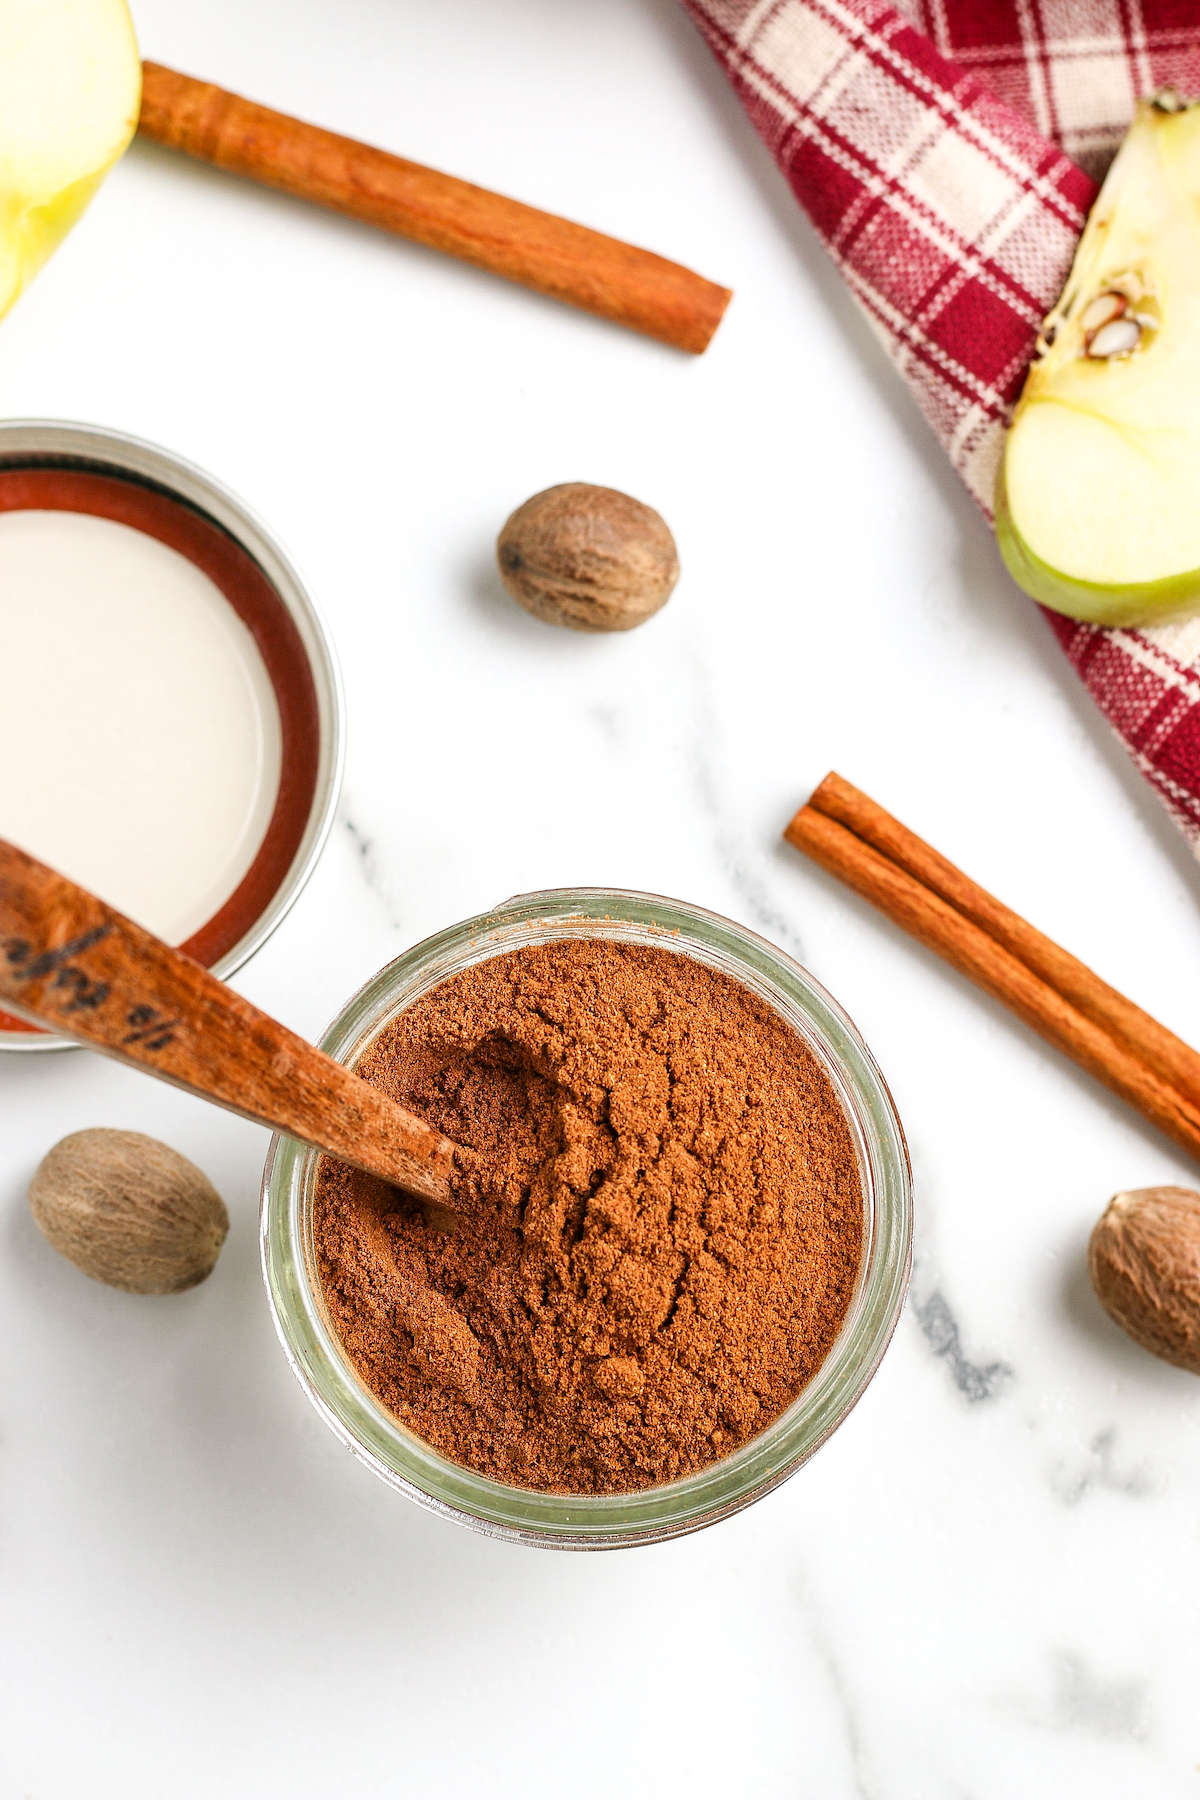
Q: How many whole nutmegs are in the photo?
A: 3